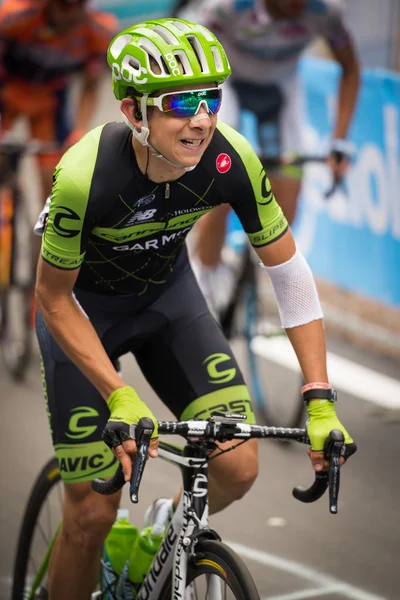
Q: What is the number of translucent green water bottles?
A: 2